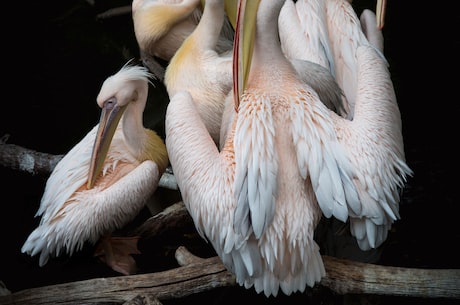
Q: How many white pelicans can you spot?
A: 5